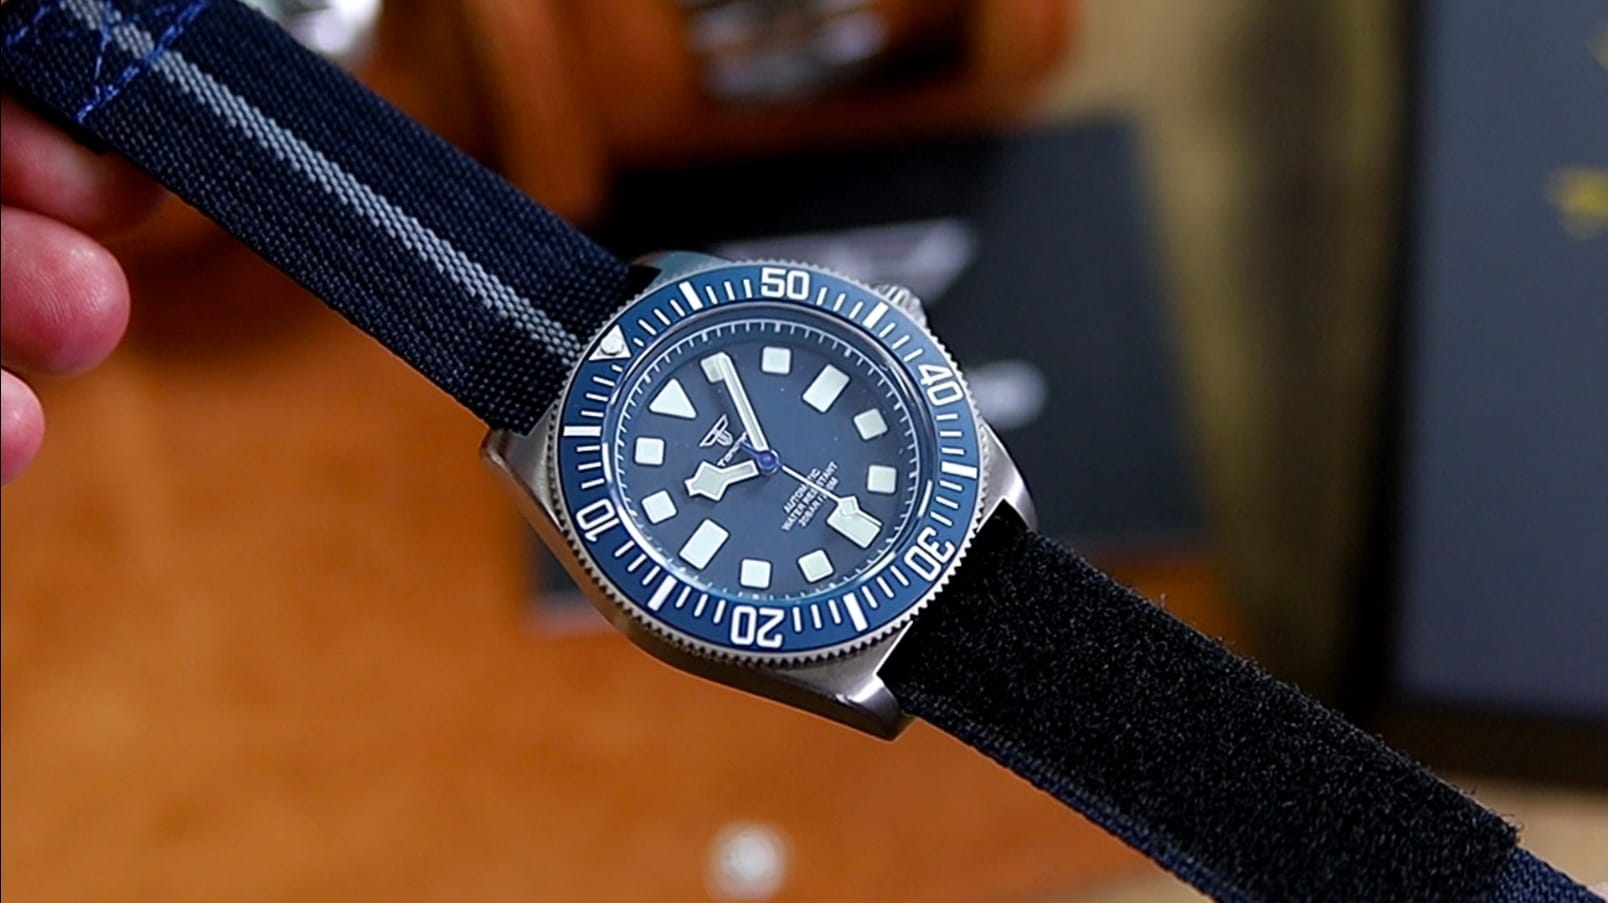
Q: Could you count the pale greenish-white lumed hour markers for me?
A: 12